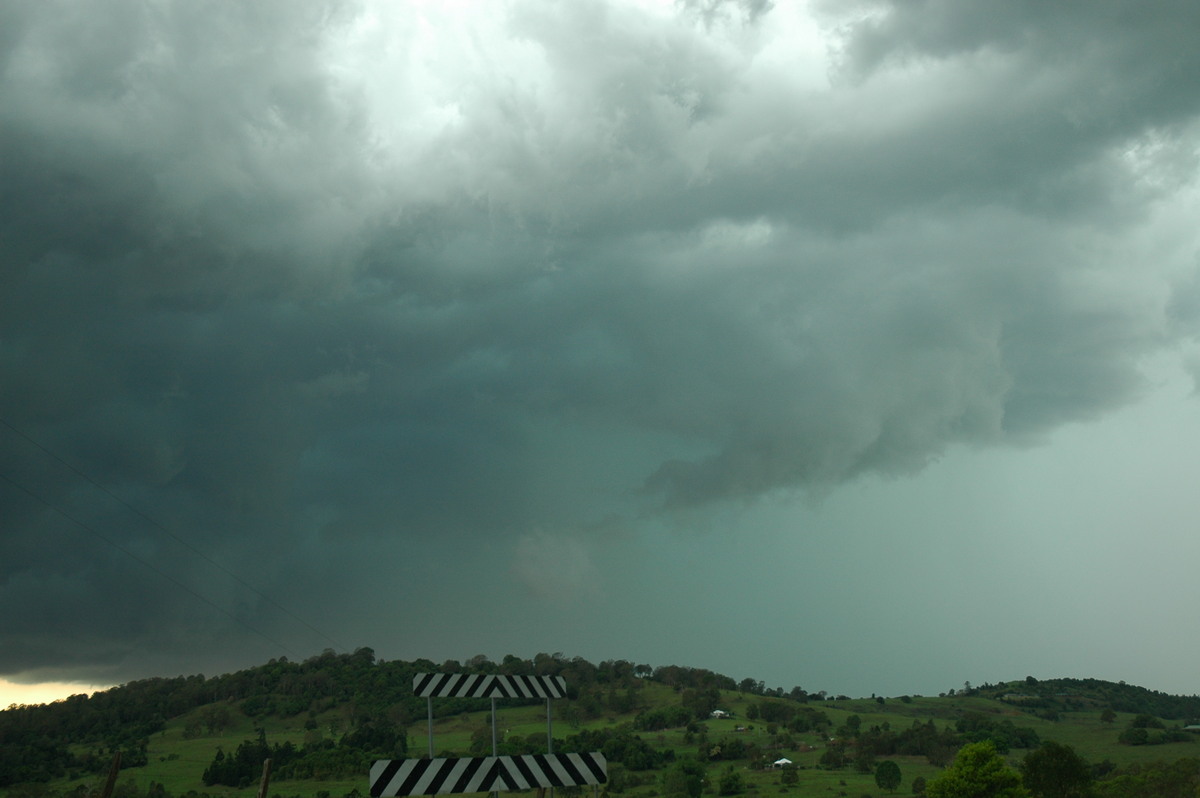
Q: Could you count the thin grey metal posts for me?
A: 3